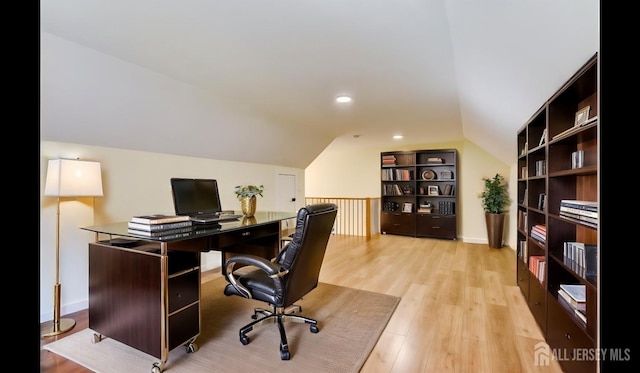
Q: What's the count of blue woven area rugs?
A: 0